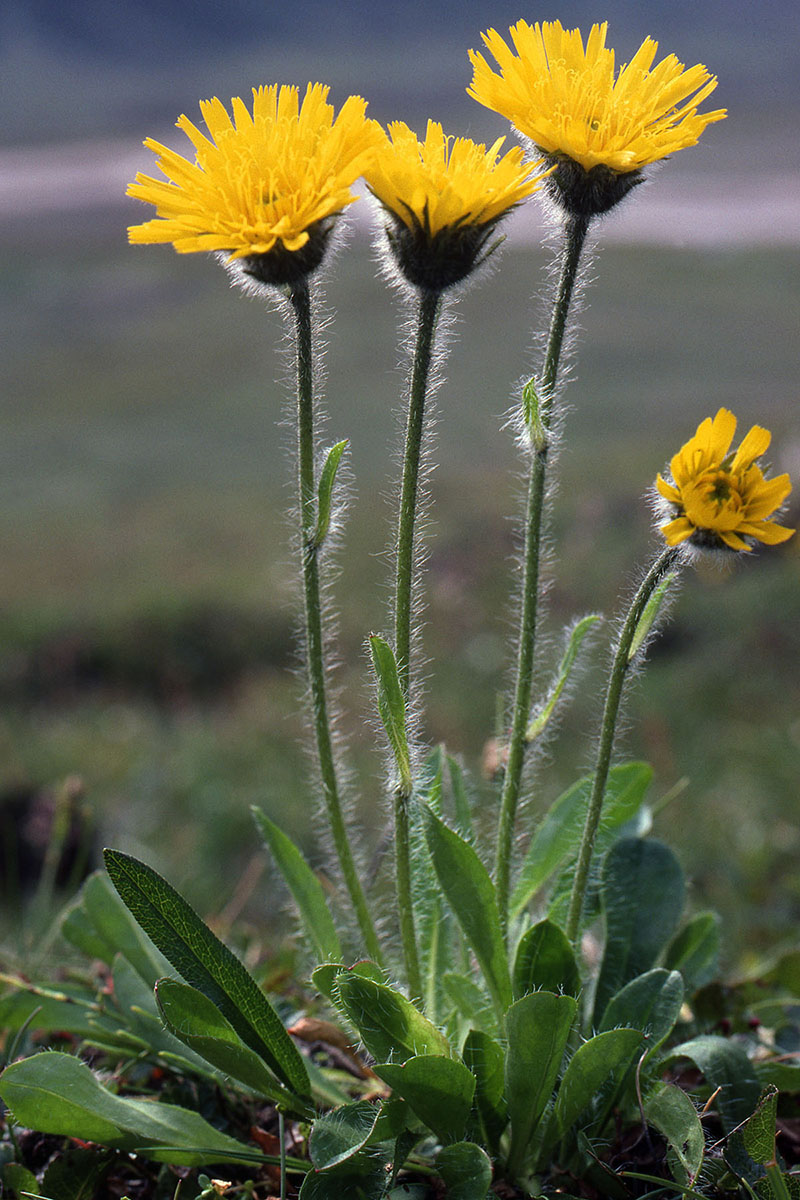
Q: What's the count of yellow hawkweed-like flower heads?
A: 4